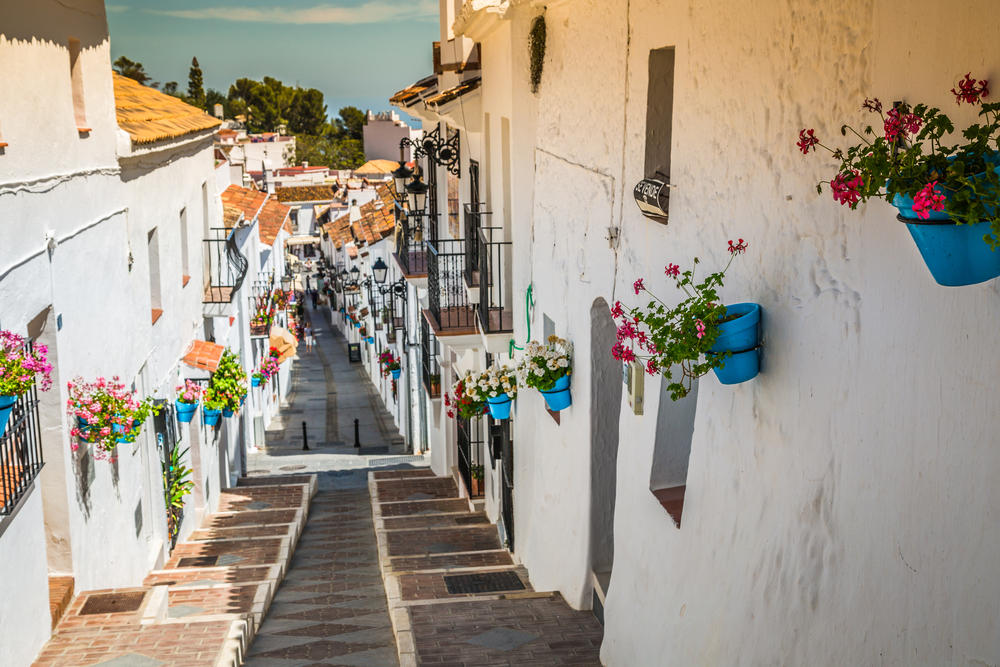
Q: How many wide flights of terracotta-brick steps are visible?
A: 2